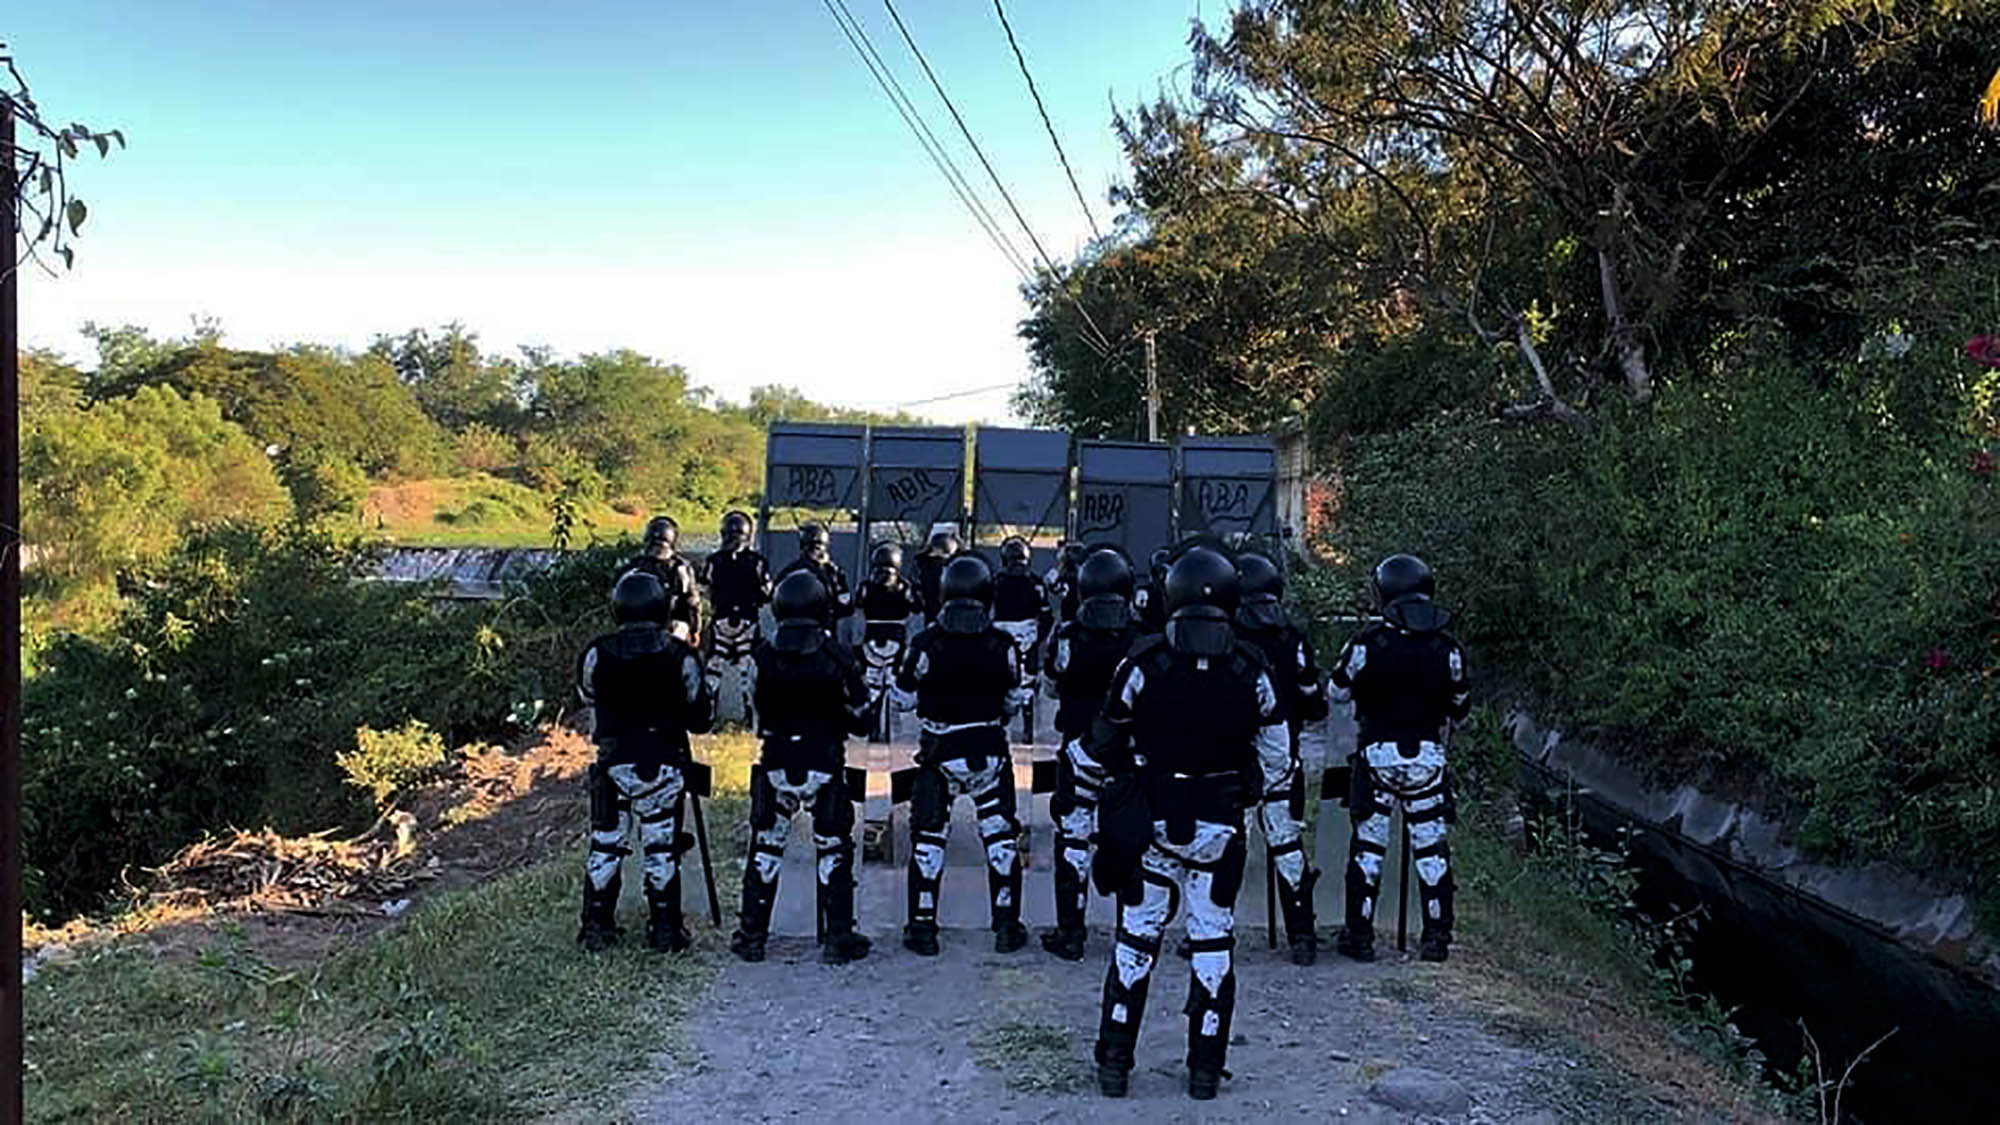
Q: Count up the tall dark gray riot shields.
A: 5